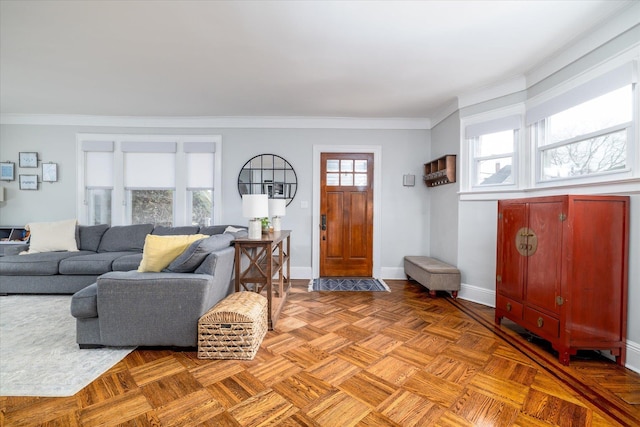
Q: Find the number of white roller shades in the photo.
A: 5